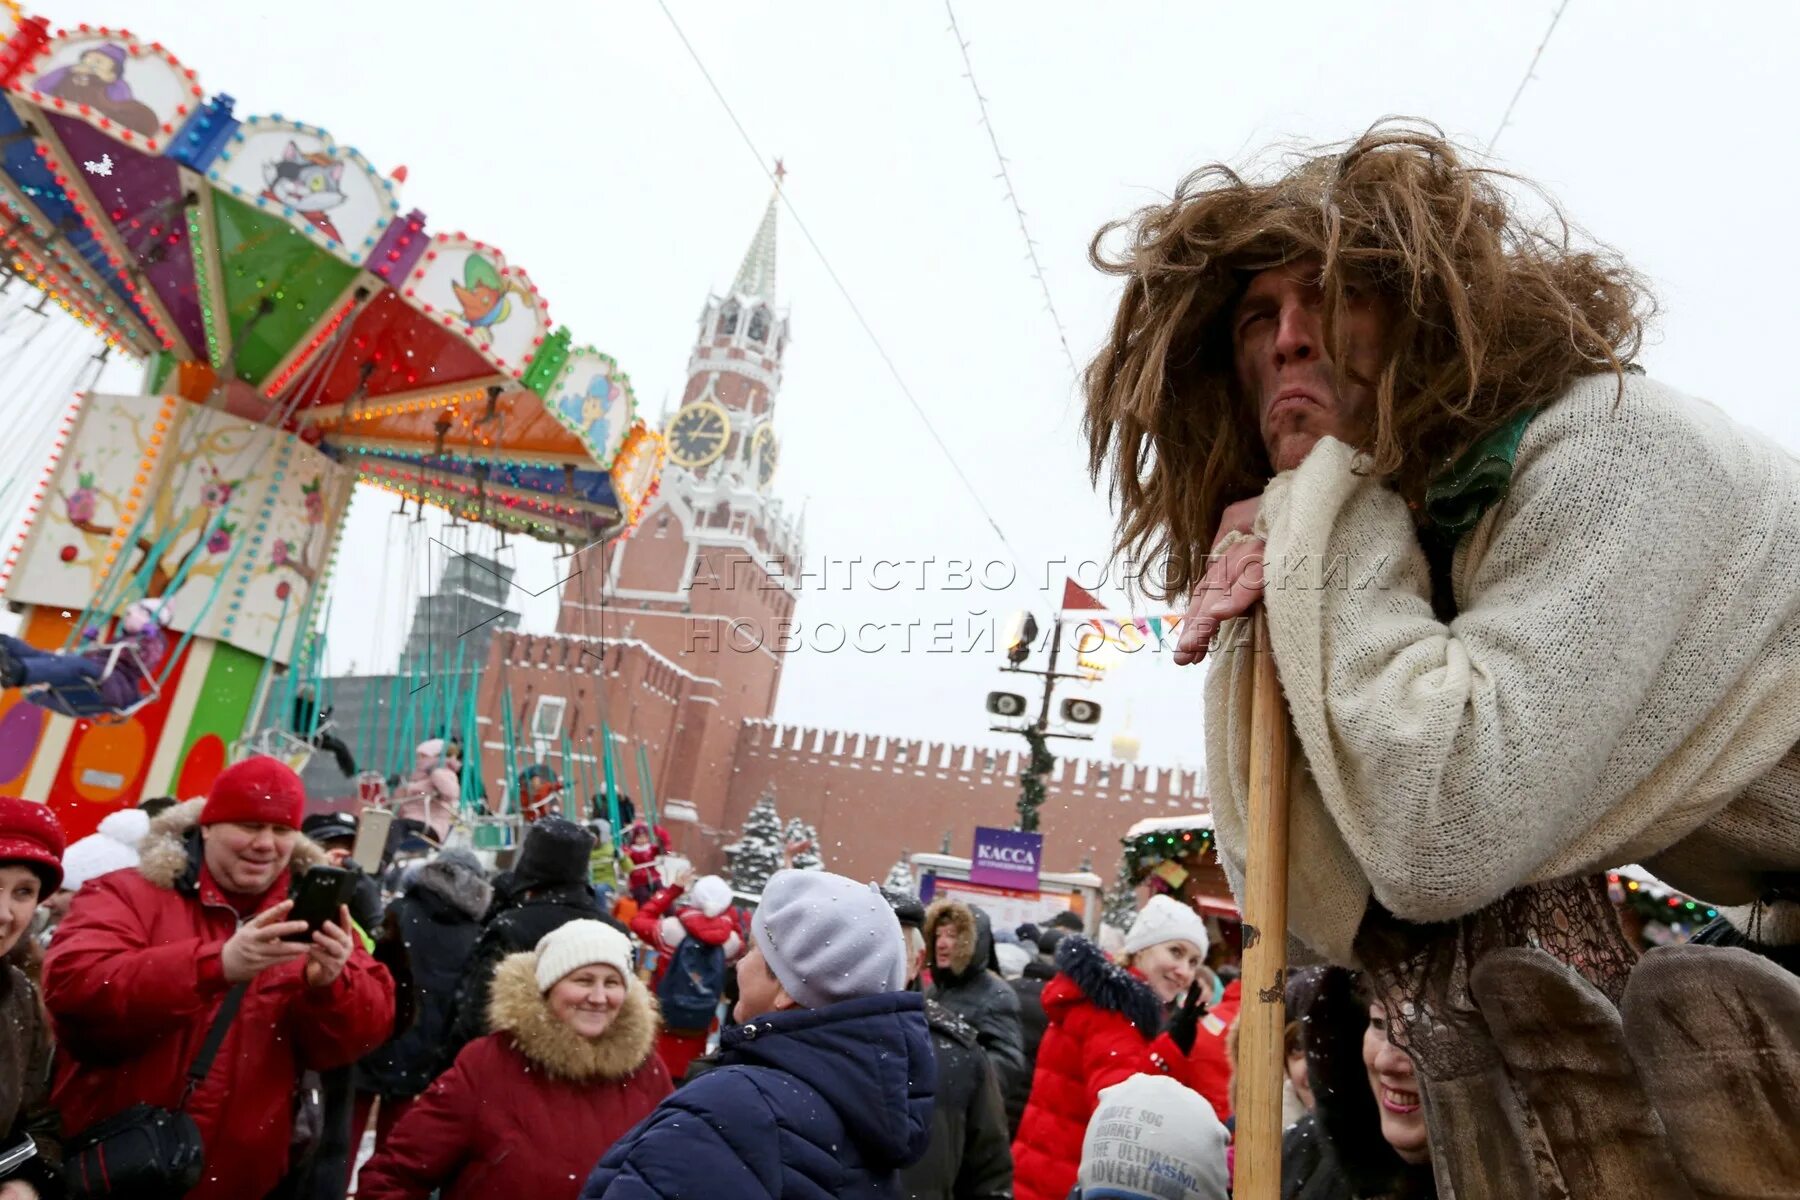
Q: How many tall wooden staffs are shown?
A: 1